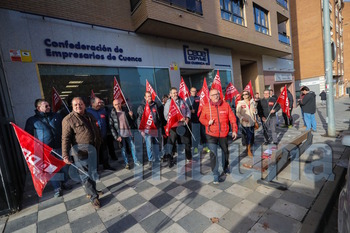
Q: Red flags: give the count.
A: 13